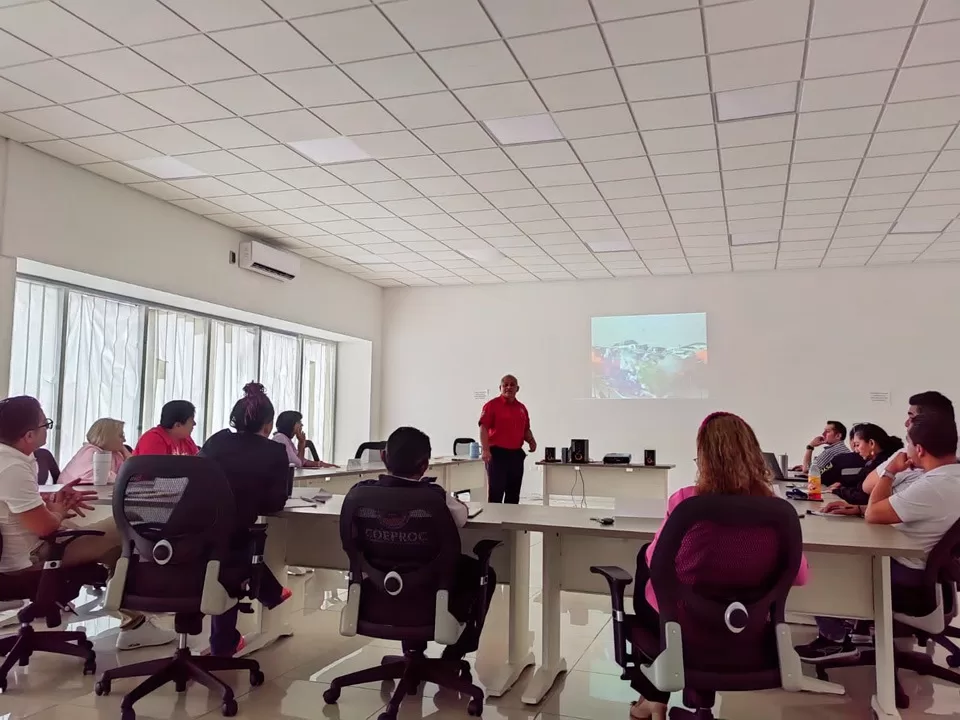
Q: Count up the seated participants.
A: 12